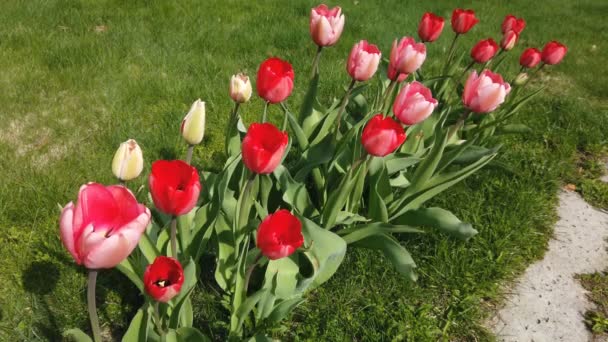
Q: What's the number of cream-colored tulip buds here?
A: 3